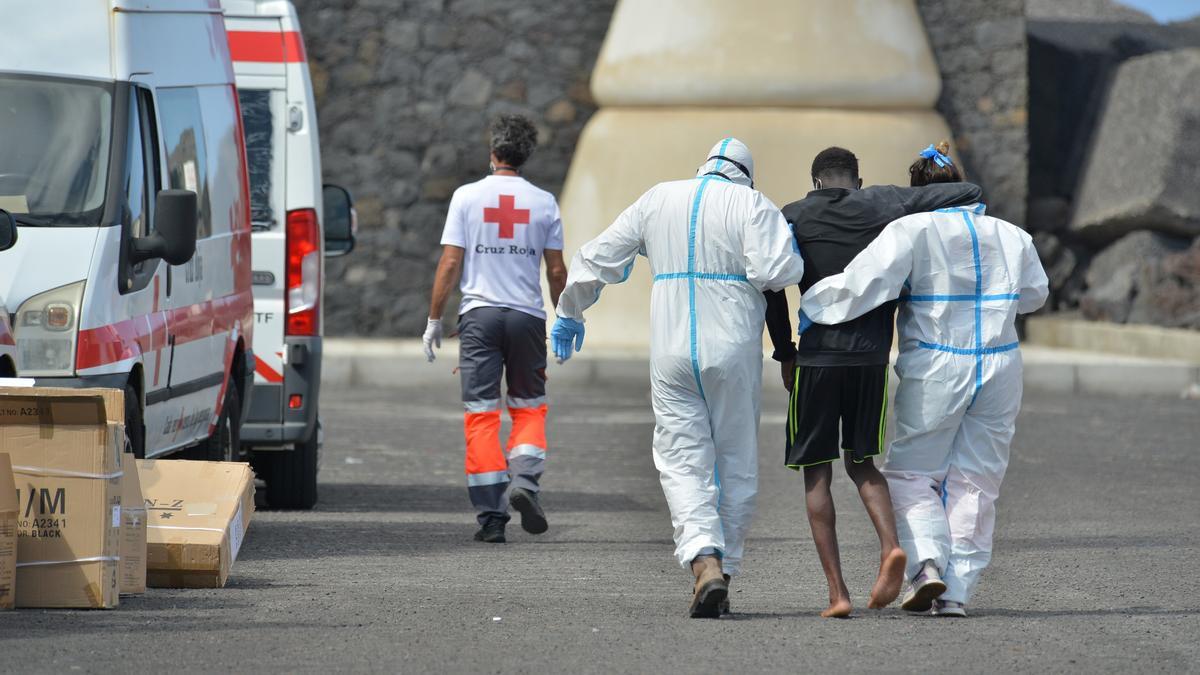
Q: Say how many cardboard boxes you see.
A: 4